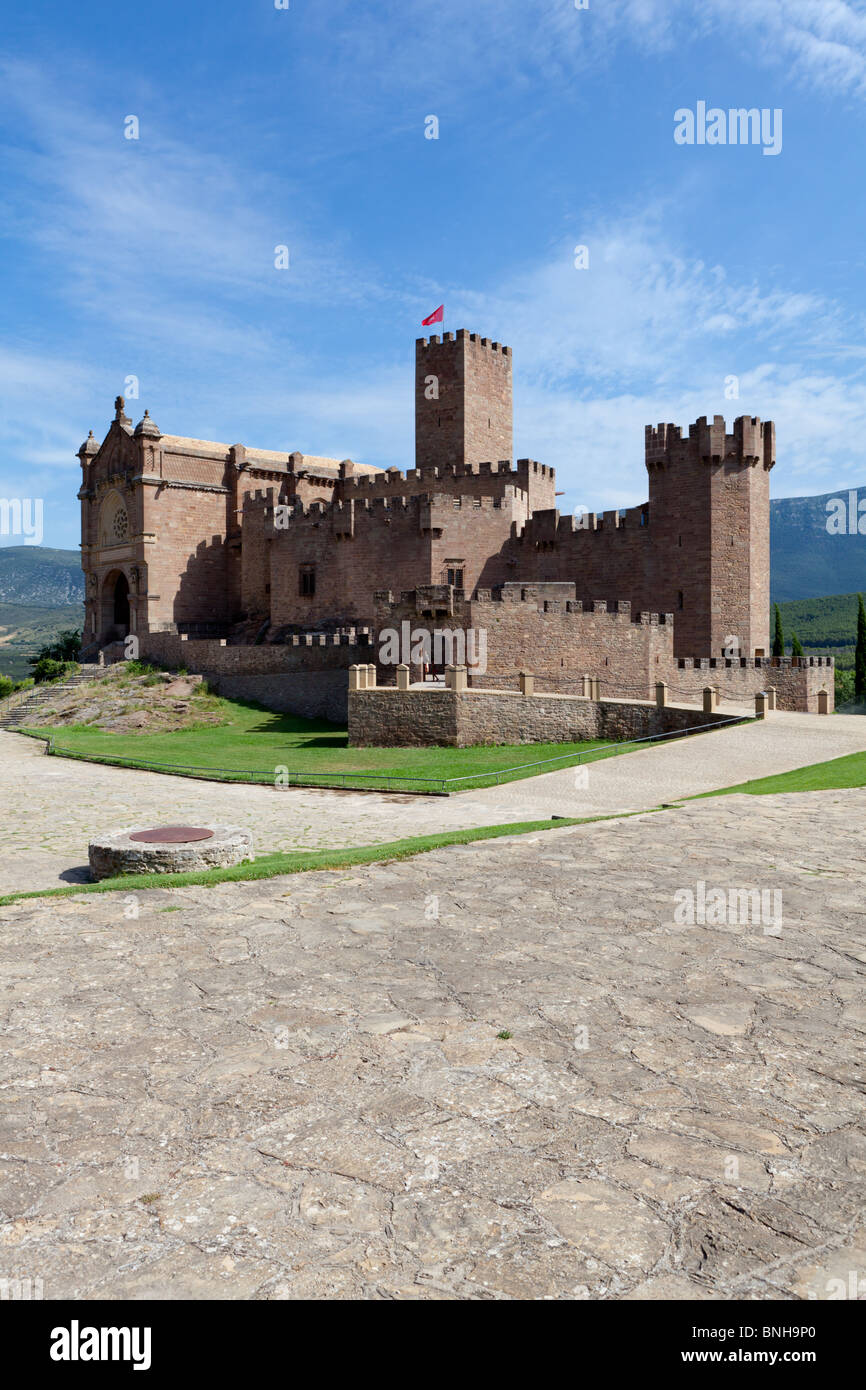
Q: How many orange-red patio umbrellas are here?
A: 0